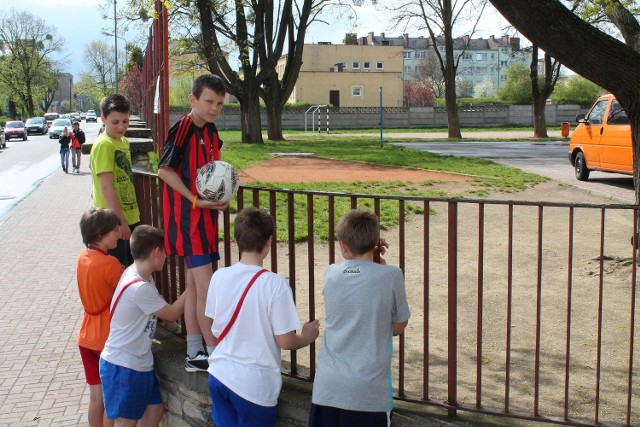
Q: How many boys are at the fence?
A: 6